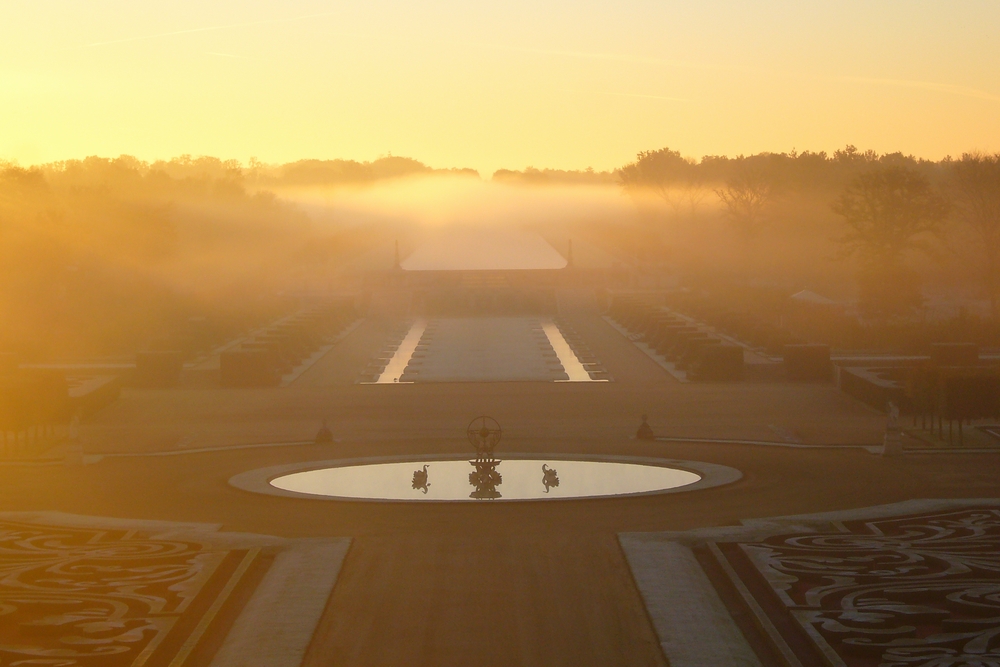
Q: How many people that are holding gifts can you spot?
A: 0